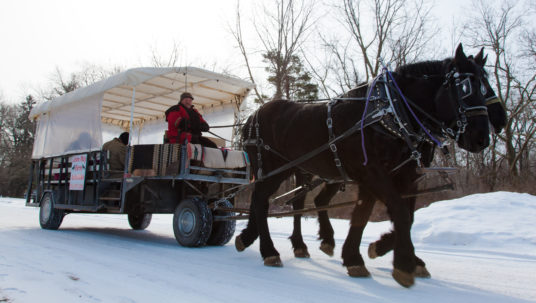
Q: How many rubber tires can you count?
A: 4